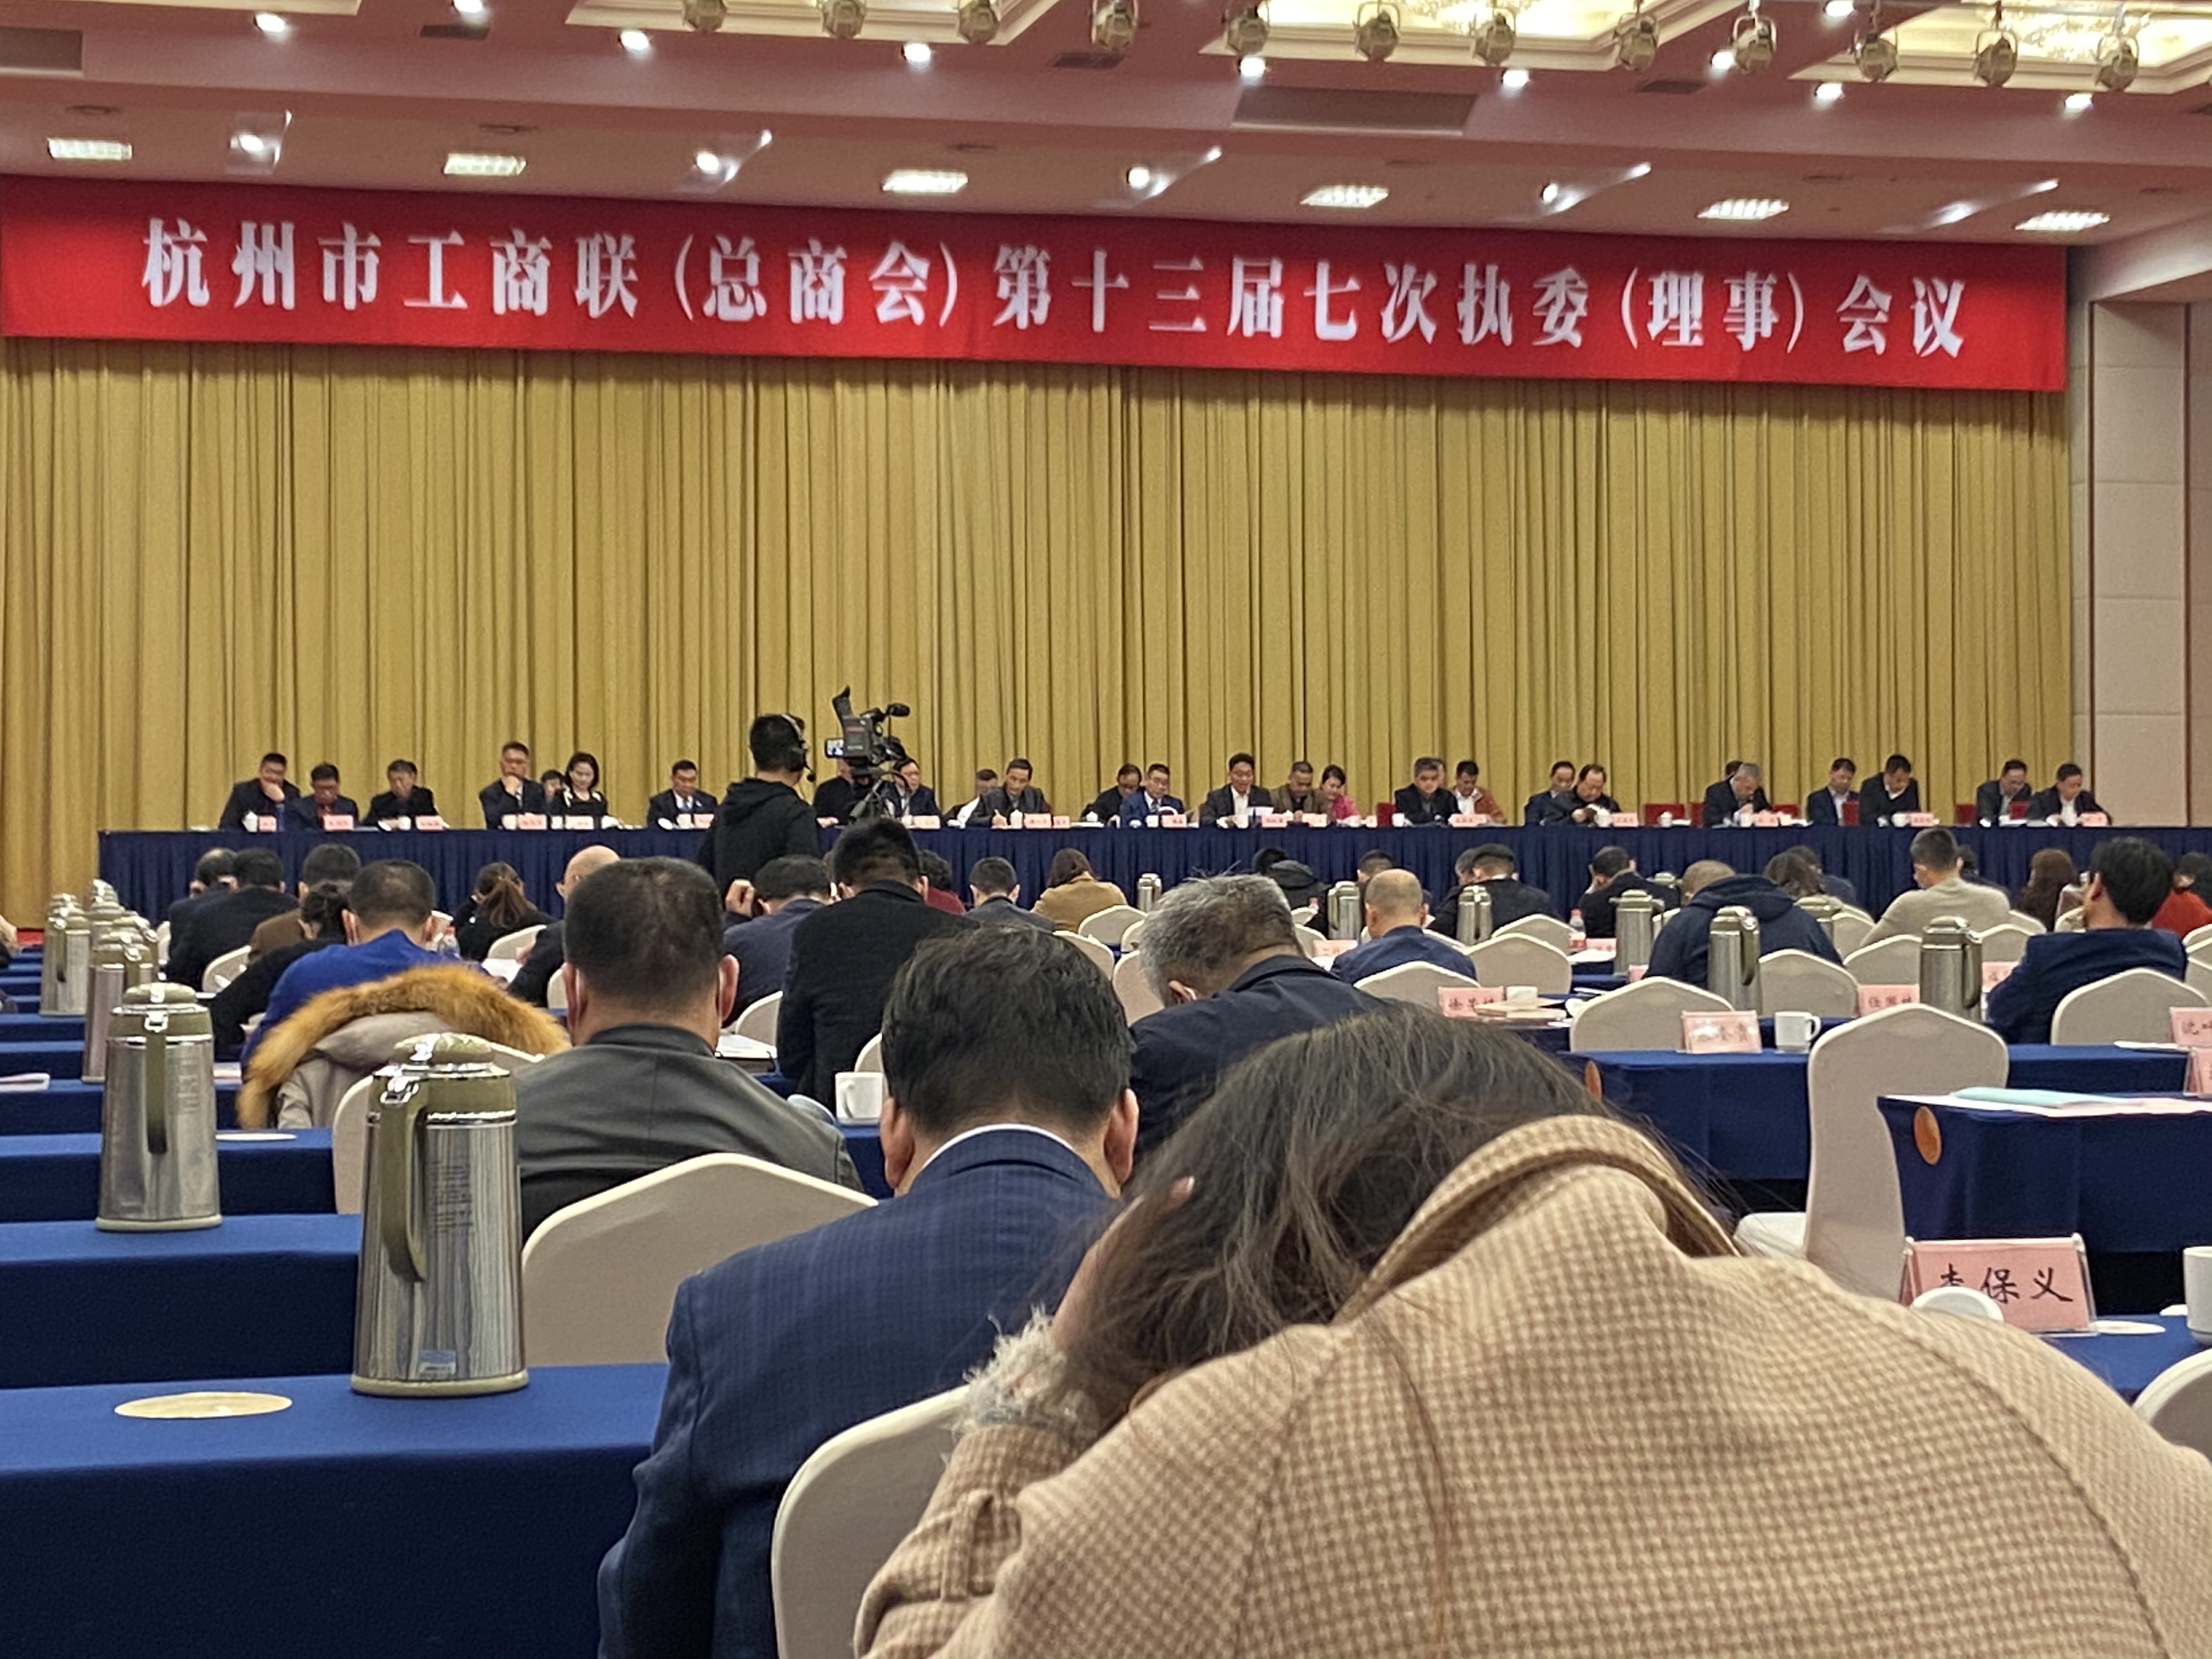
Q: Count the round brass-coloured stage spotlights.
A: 12